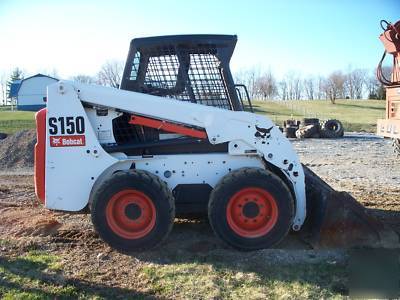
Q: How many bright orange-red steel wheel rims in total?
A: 2